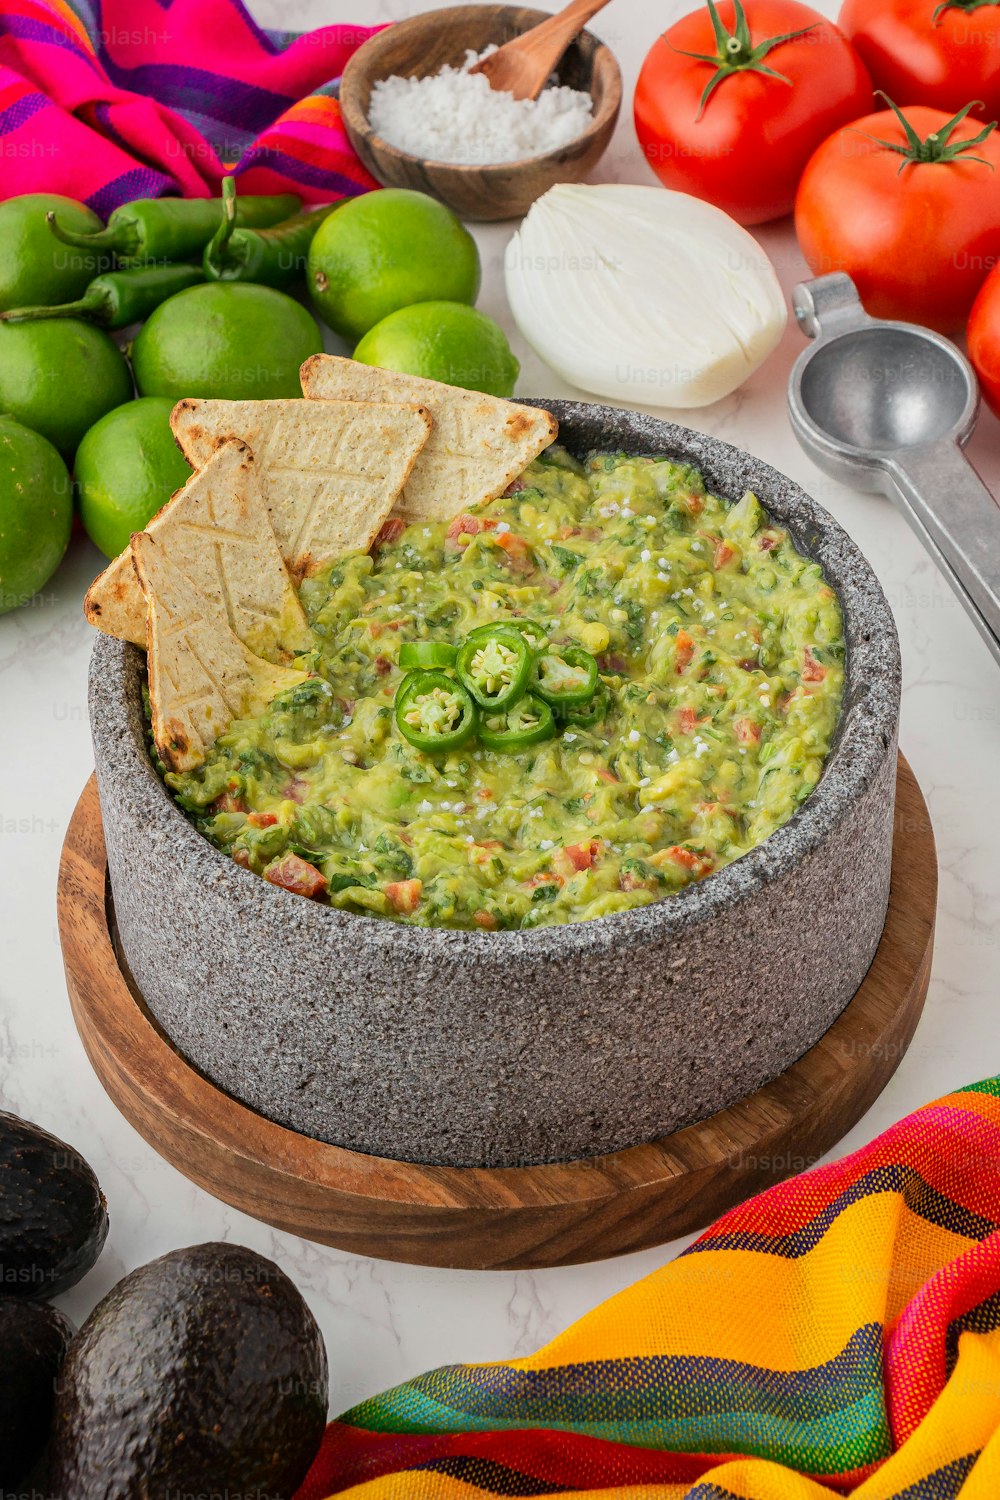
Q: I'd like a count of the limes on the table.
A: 7